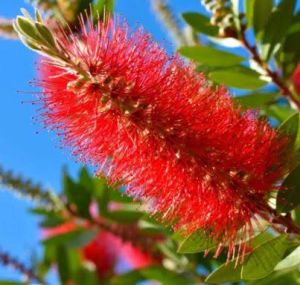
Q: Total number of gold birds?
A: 0